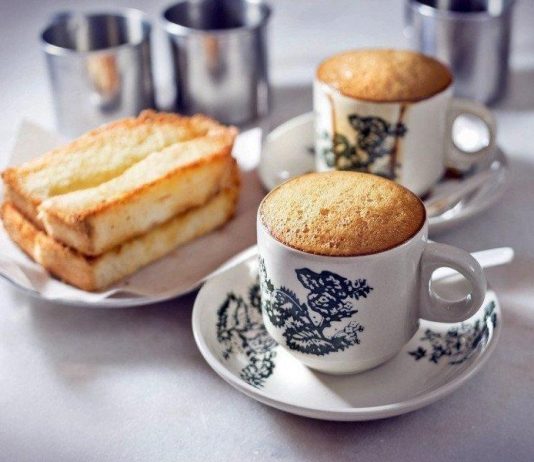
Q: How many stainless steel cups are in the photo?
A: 3